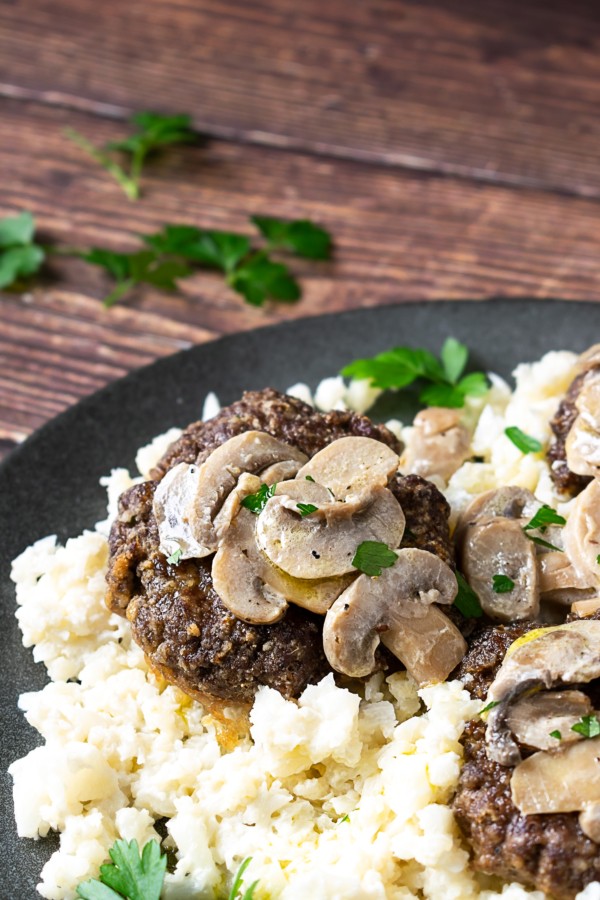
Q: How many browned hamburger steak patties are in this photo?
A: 3